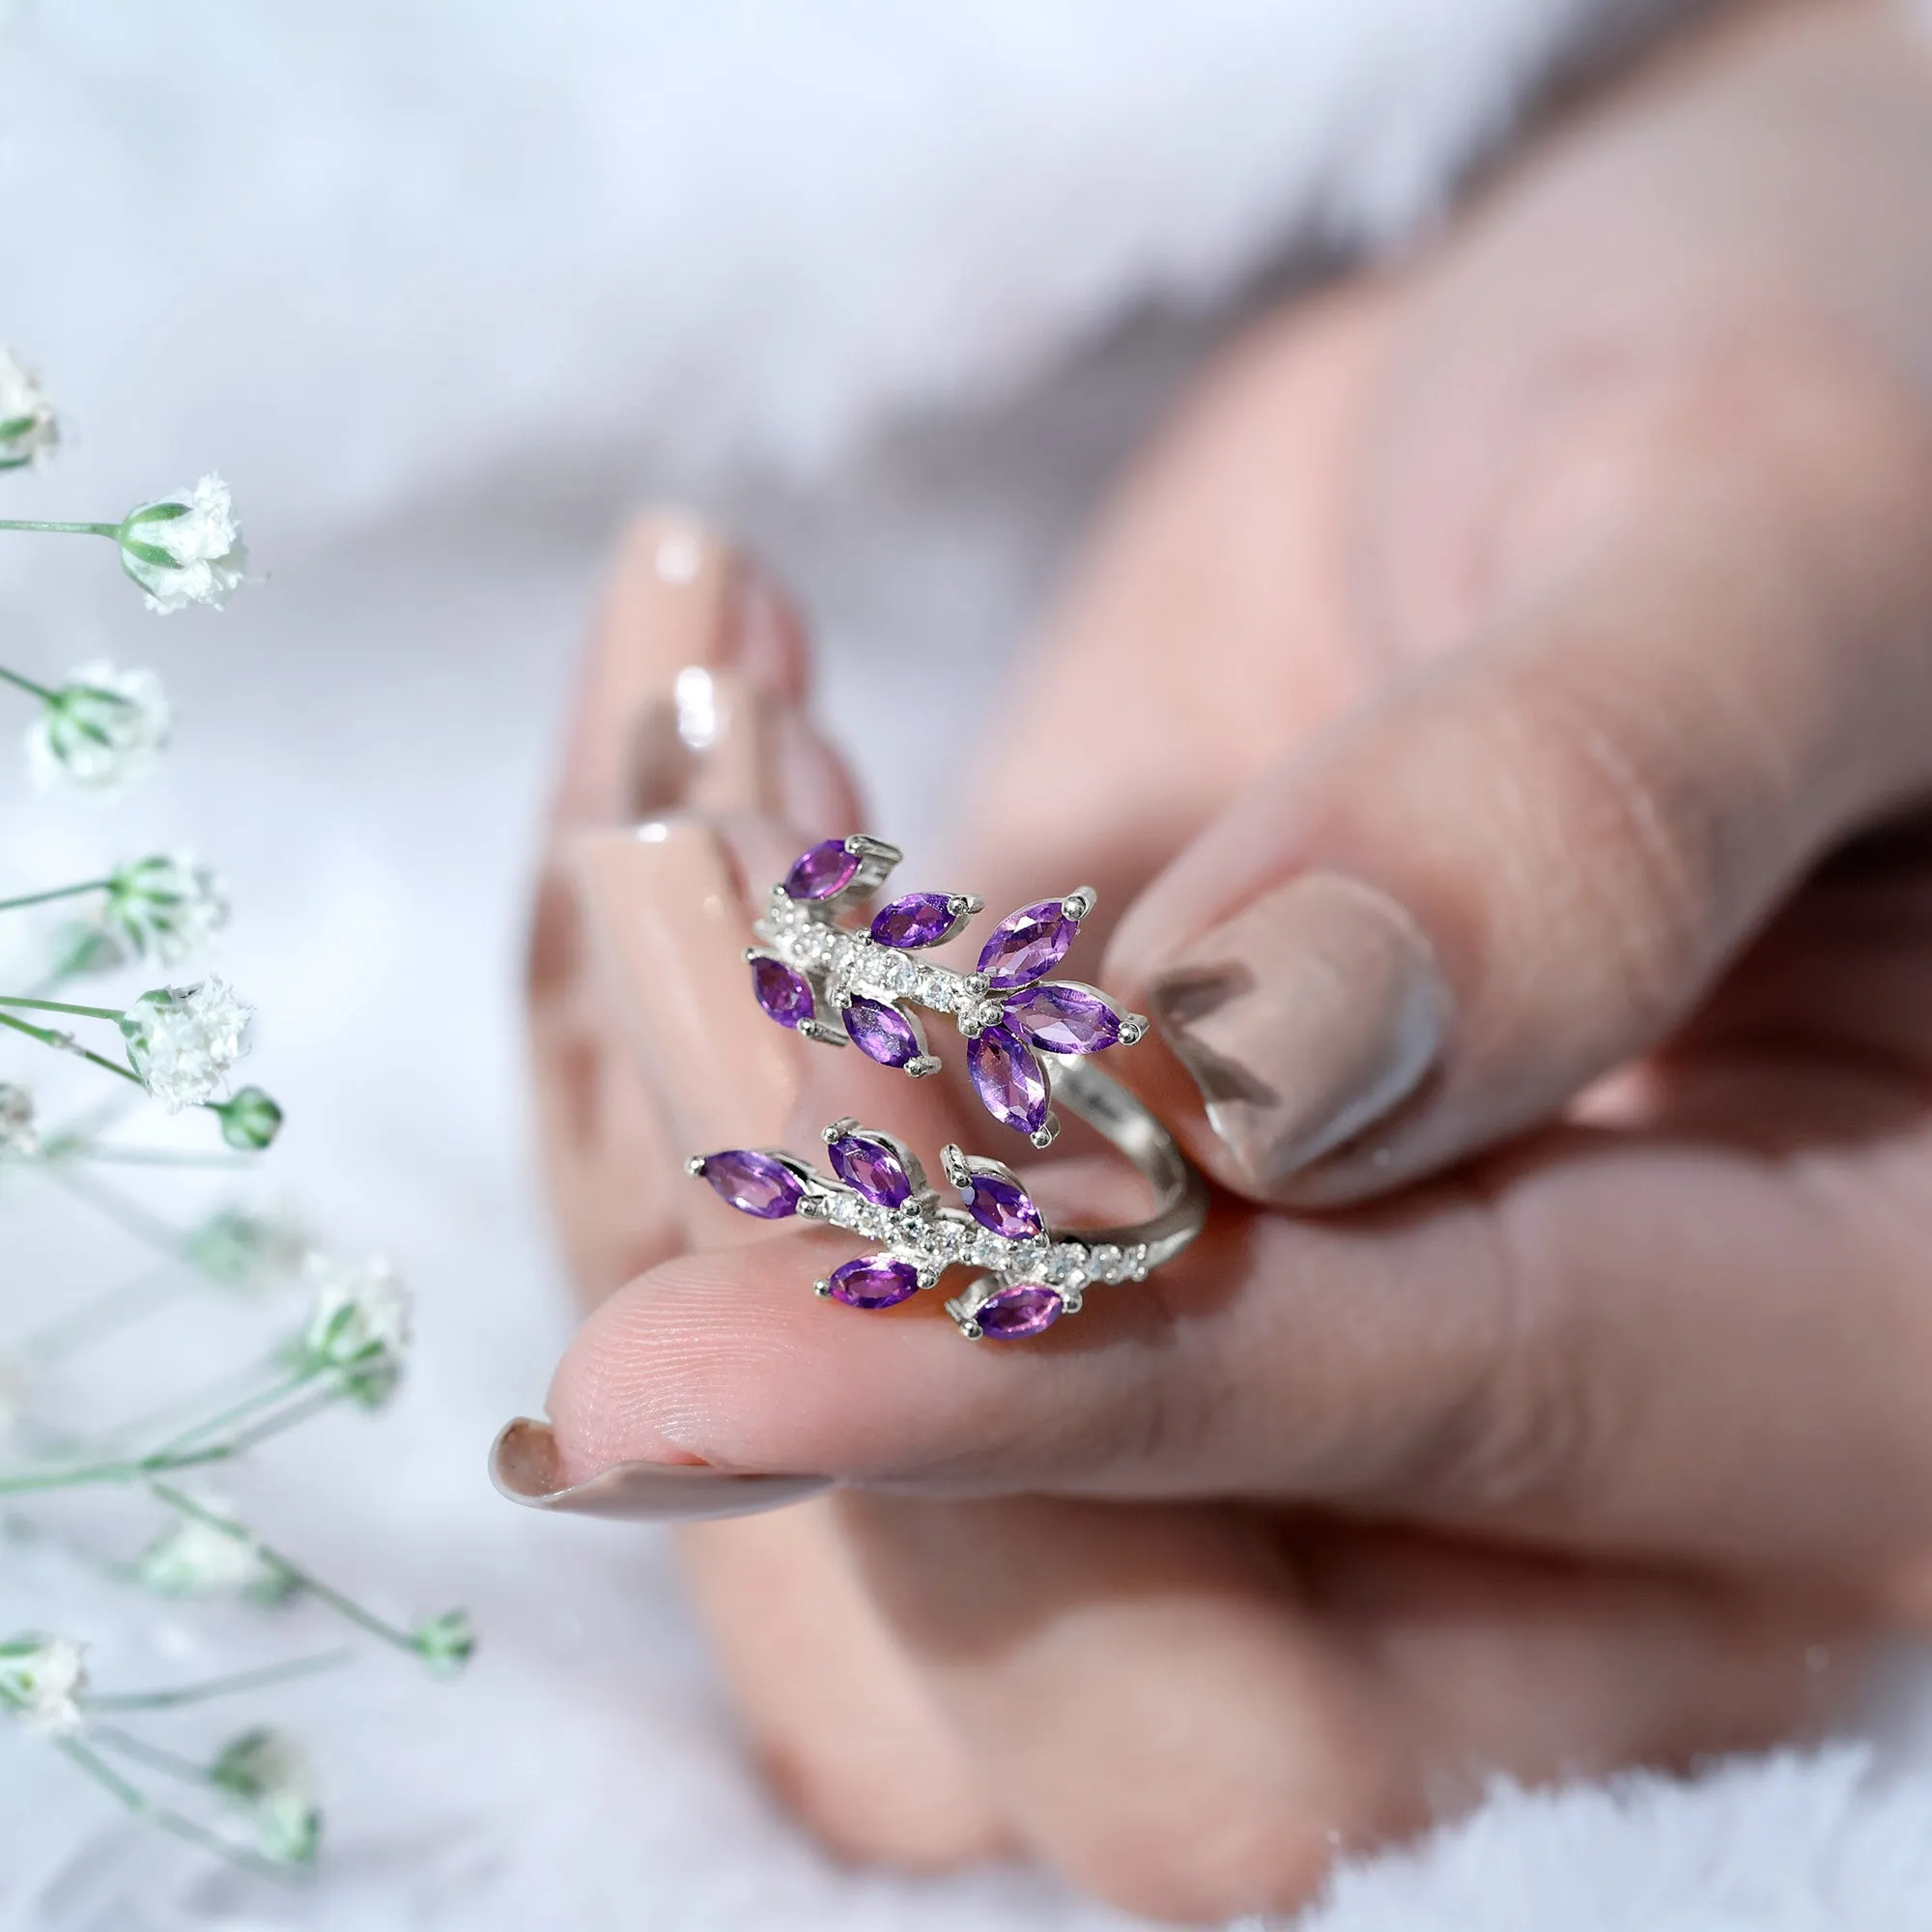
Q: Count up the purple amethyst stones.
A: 12